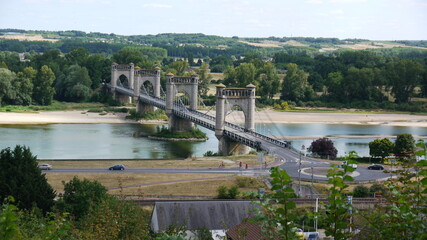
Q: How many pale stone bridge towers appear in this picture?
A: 4